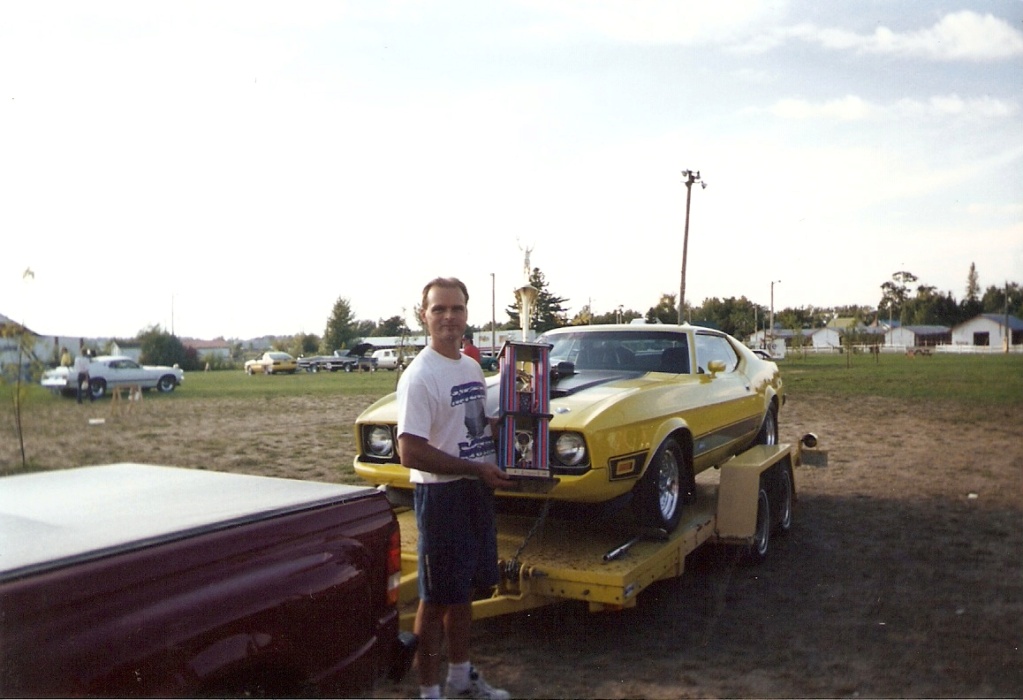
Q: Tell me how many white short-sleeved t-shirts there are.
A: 1